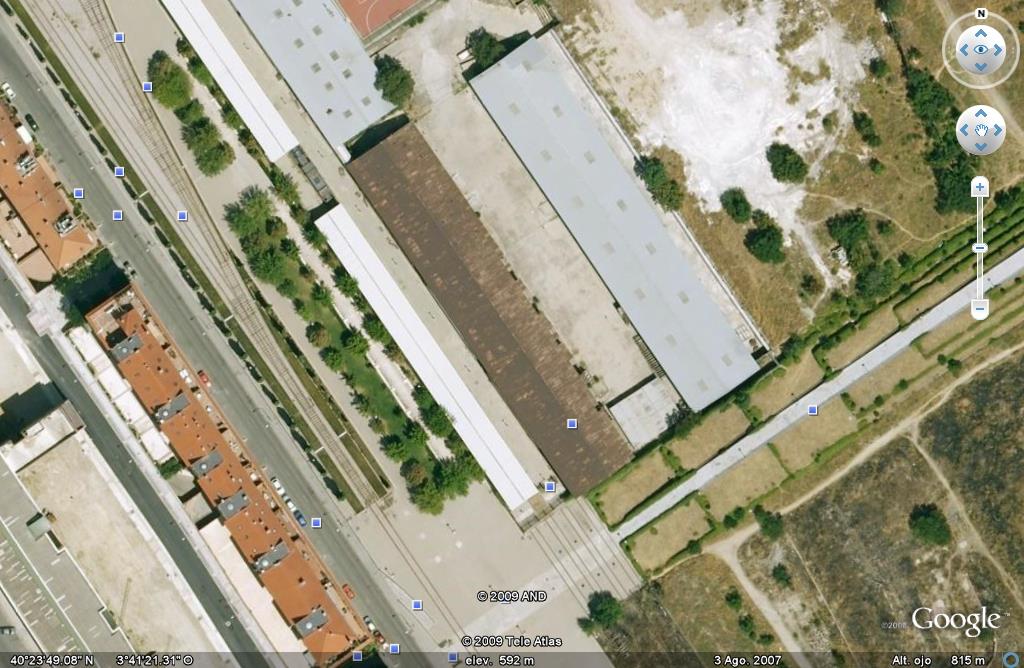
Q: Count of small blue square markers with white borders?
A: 14